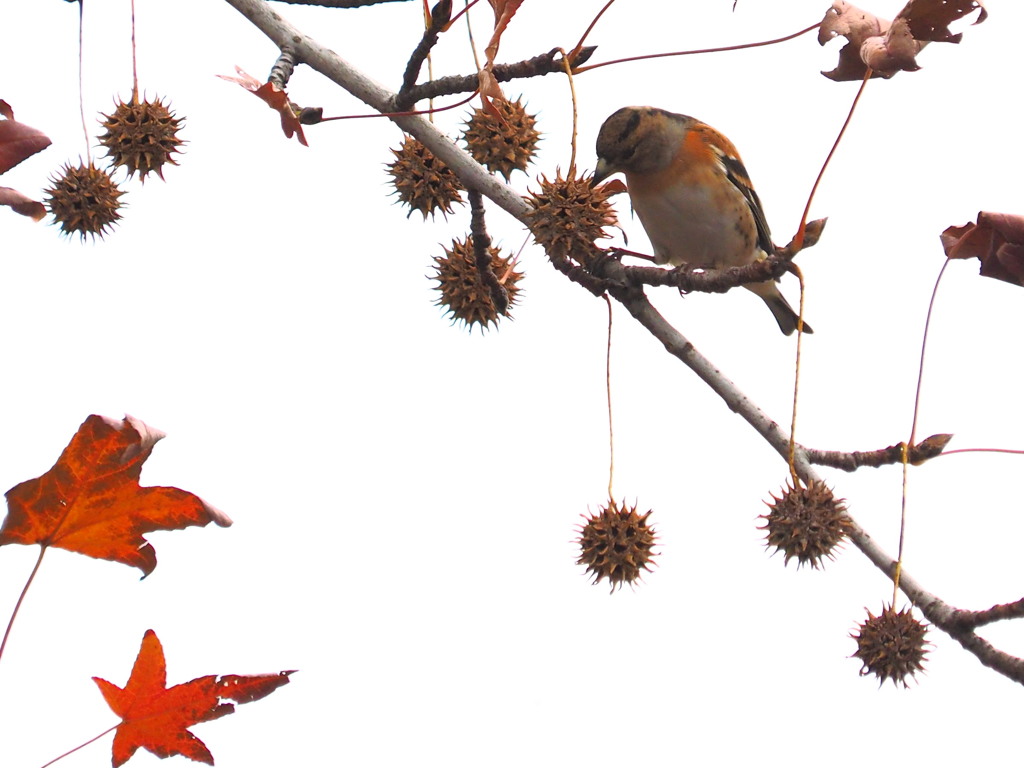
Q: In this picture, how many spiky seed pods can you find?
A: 9